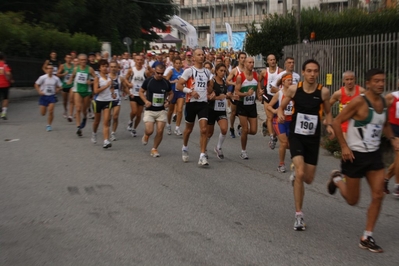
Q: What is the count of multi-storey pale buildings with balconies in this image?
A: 1